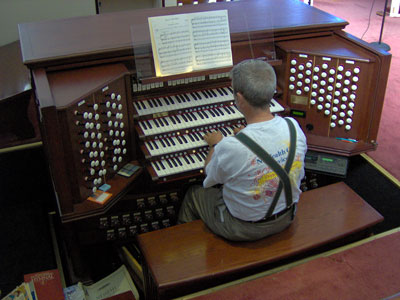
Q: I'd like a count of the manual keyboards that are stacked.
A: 4